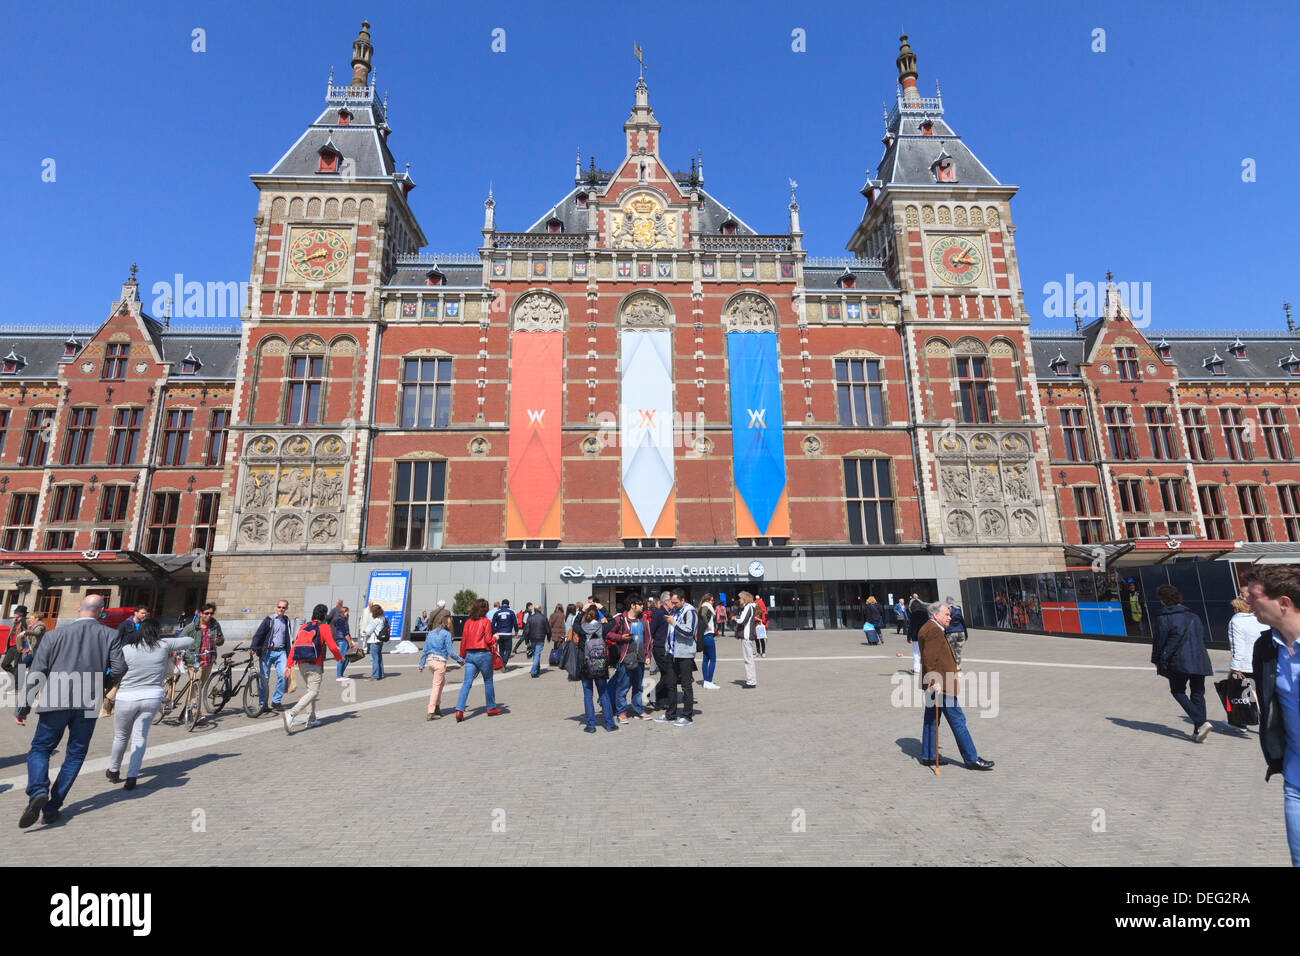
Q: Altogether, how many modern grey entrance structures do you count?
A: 1